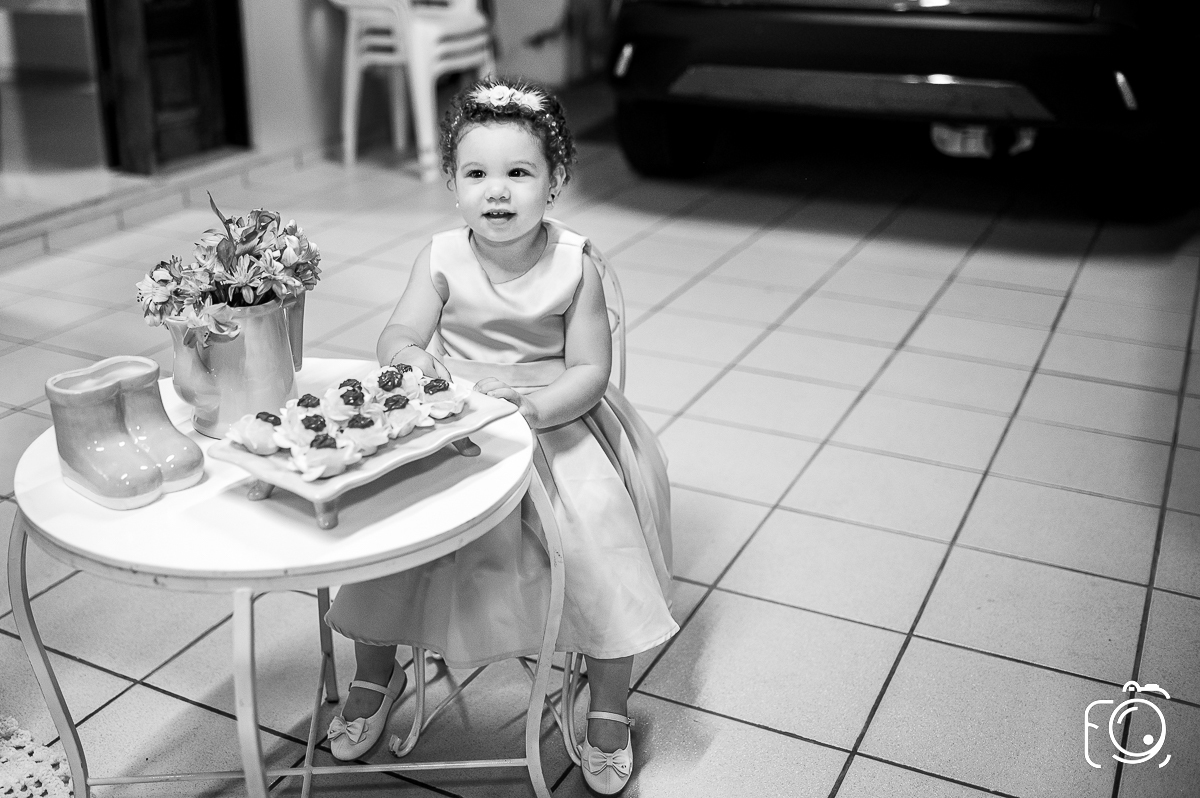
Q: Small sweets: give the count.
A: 11